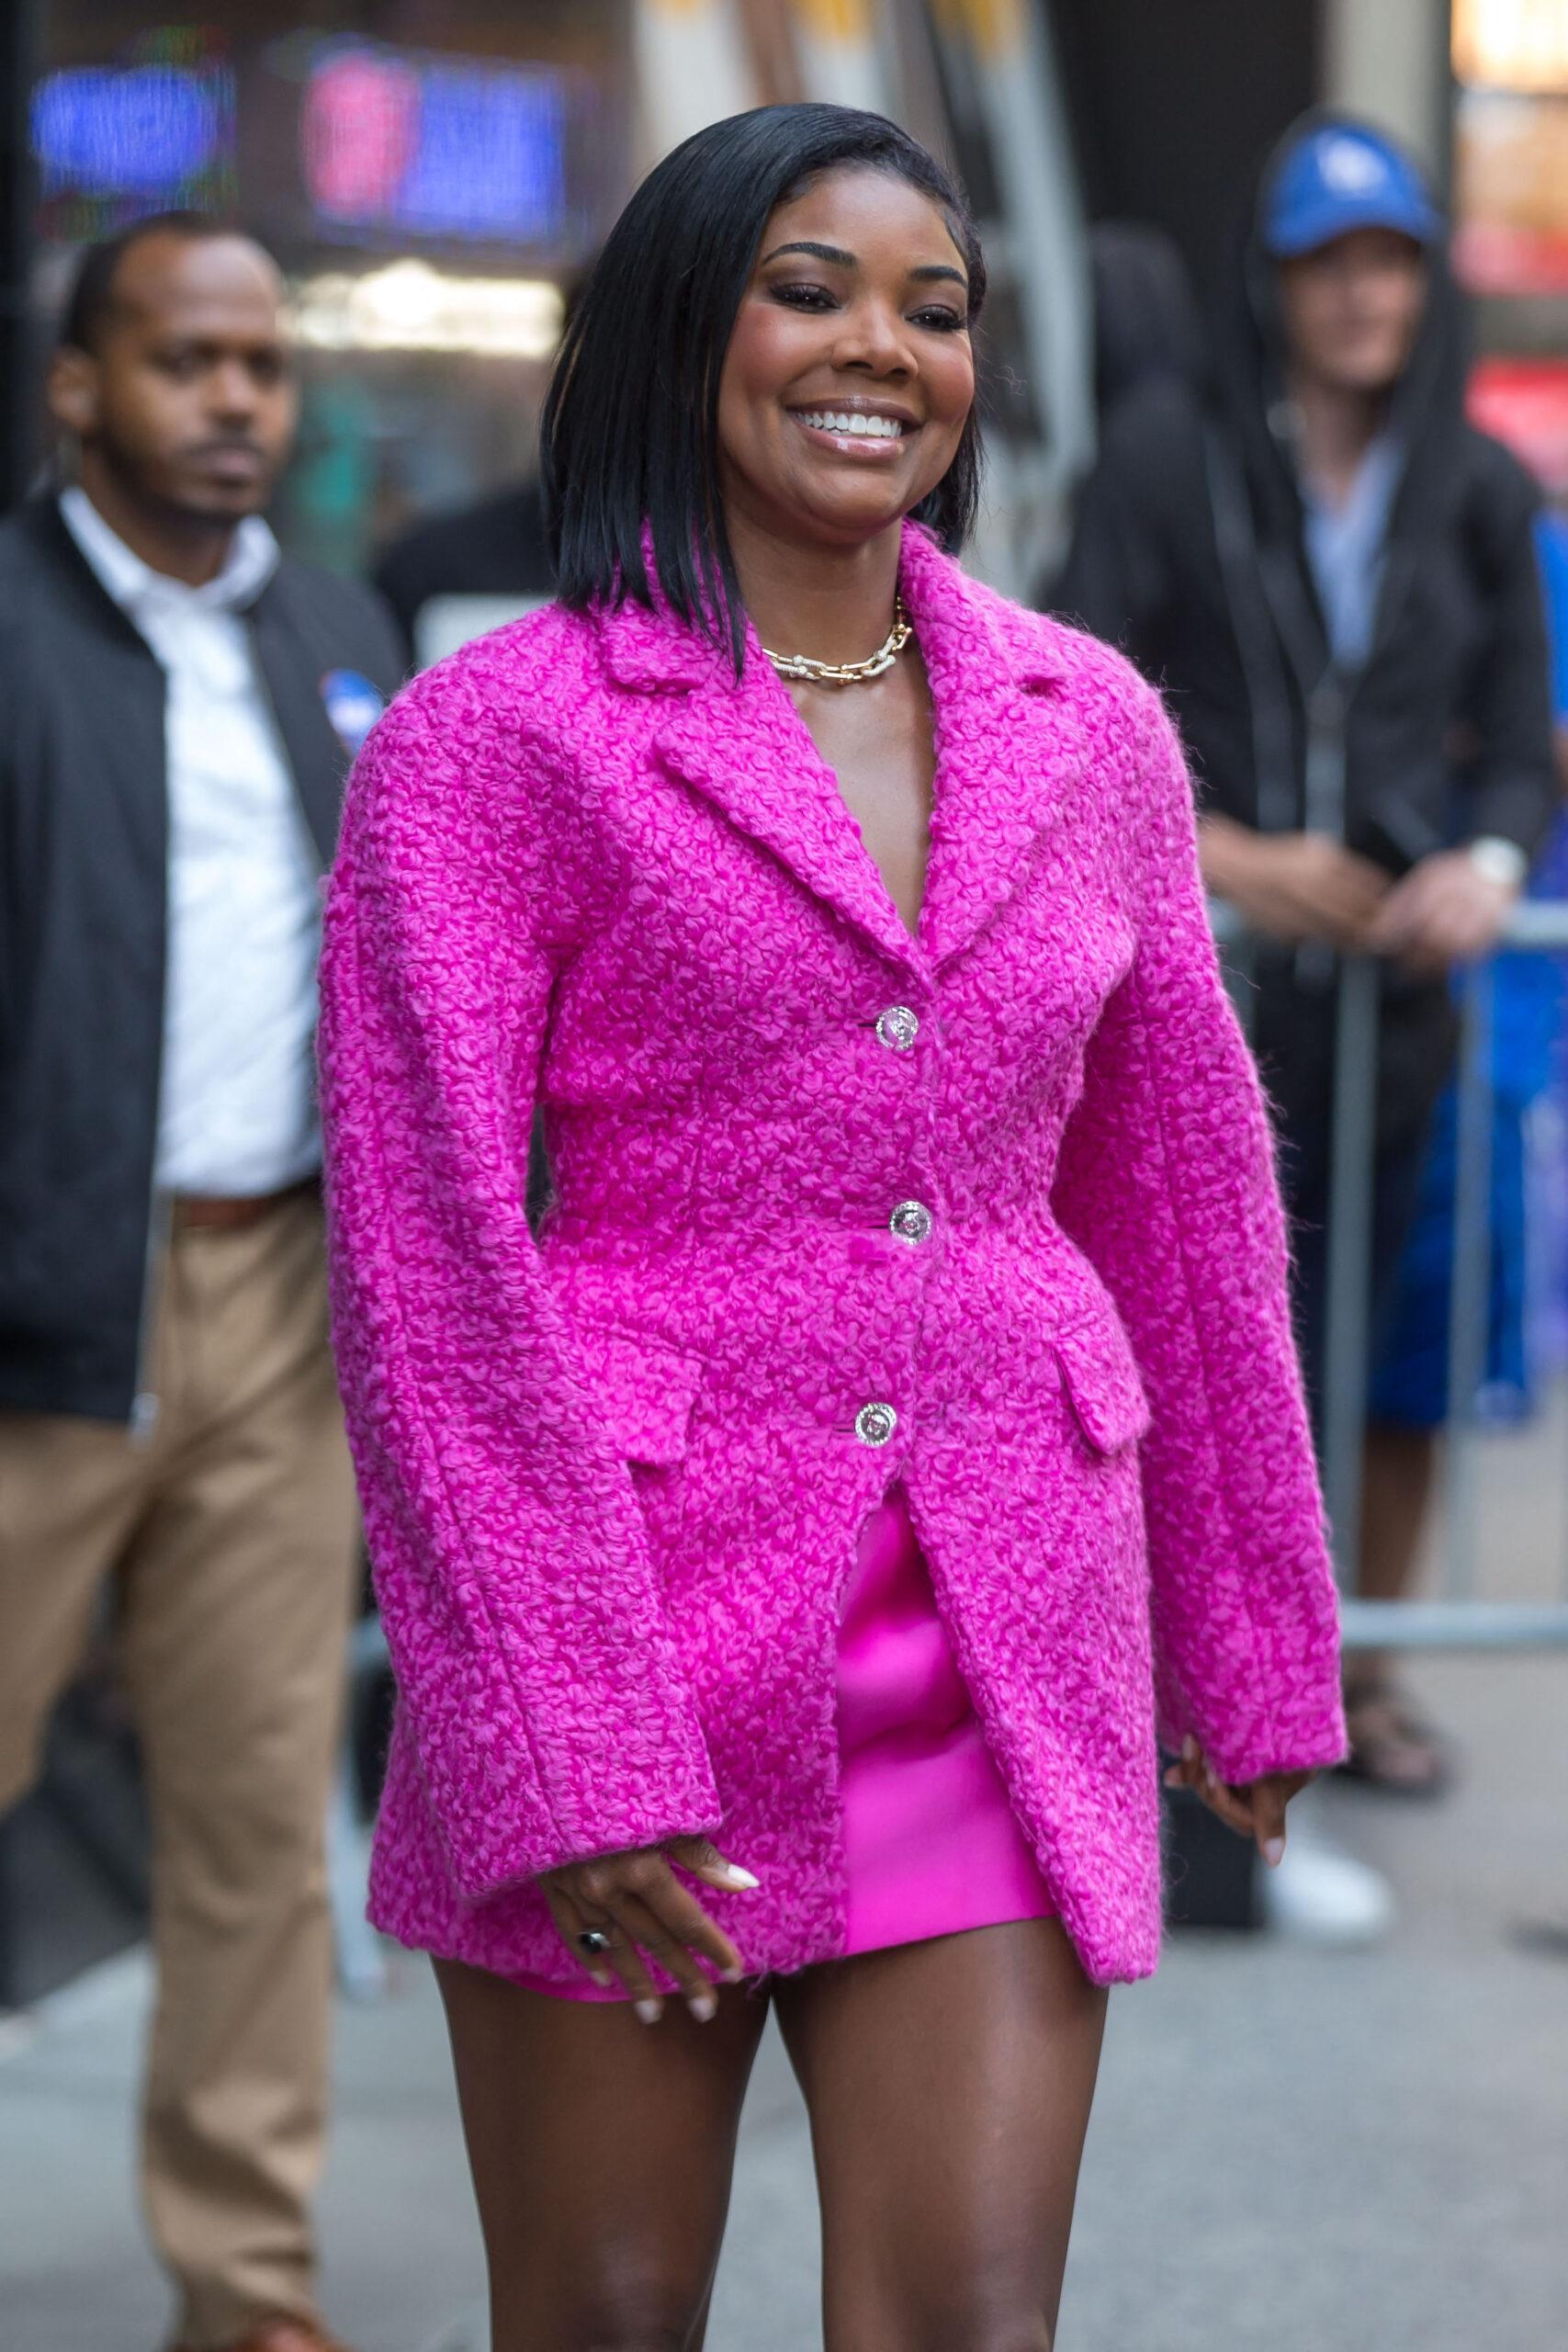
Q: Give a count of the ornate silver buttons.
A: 3